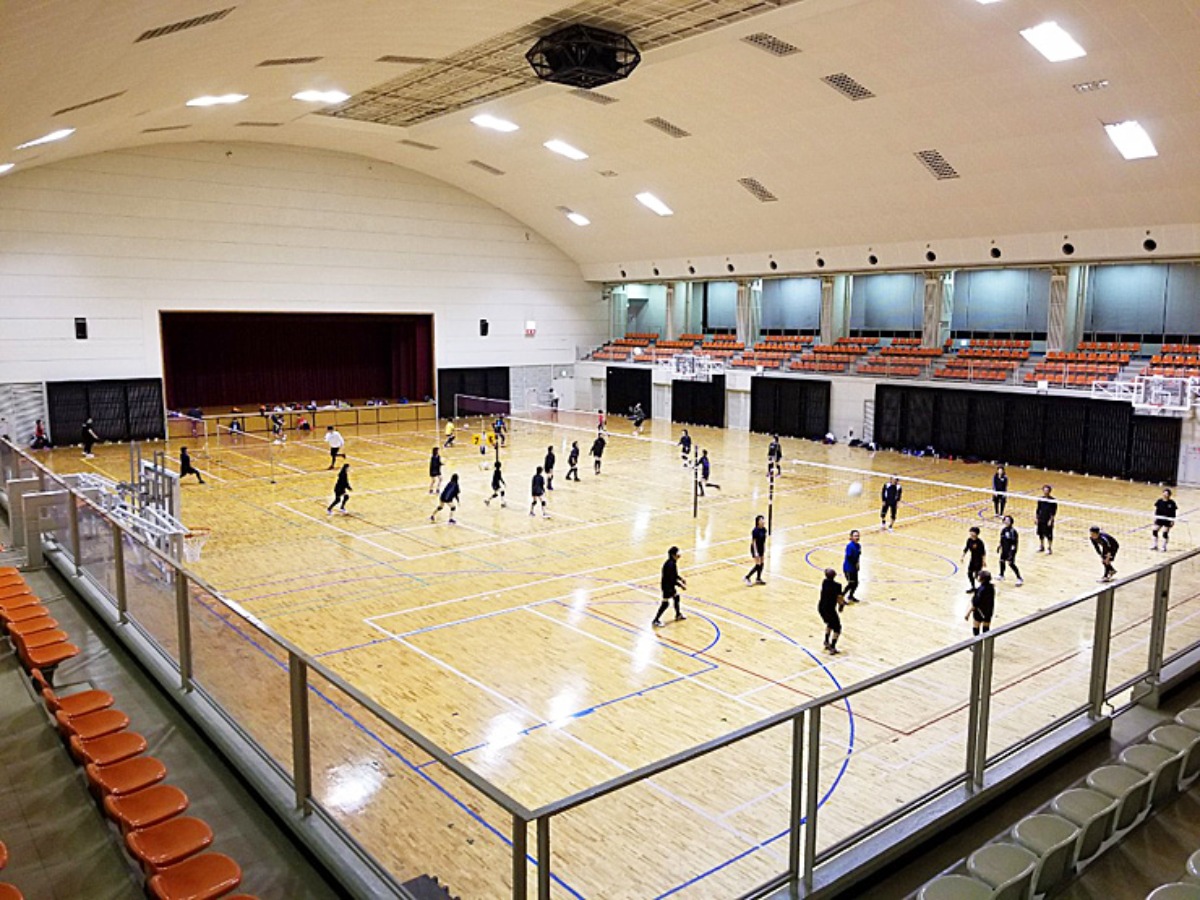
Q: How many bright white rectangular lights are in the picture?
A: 11